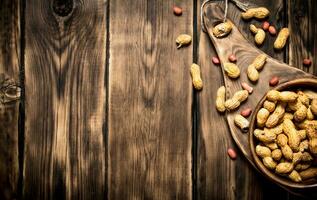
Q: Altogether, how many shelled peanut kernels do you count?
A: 10